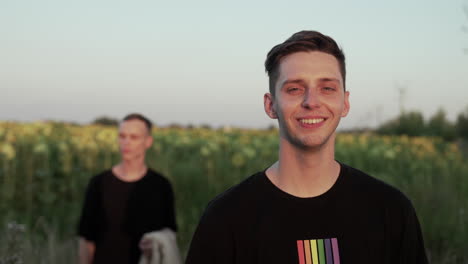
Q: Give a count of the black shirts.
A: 2